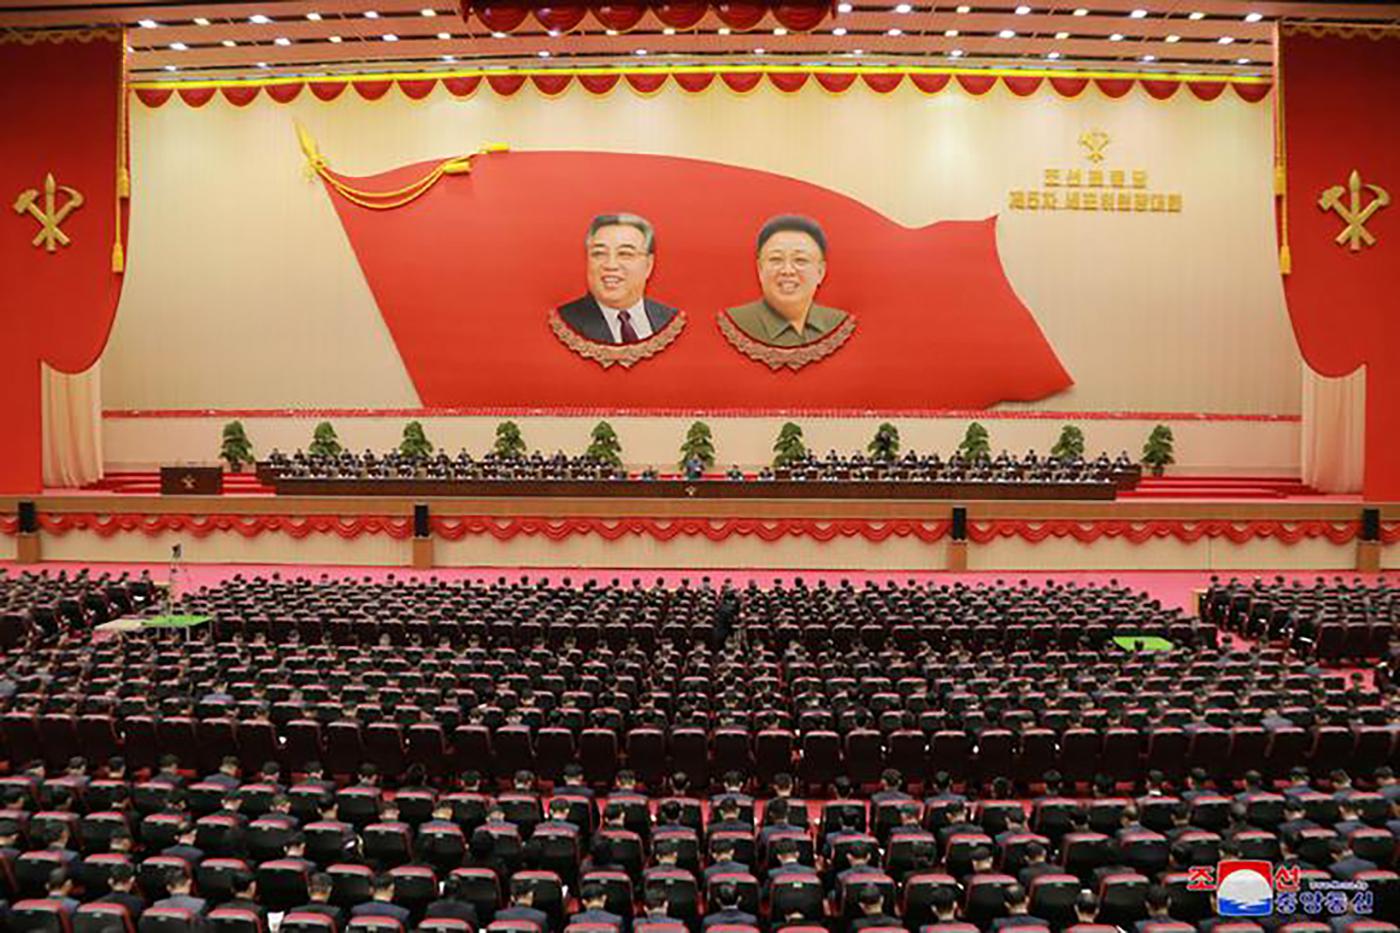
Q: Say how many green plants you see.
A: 11